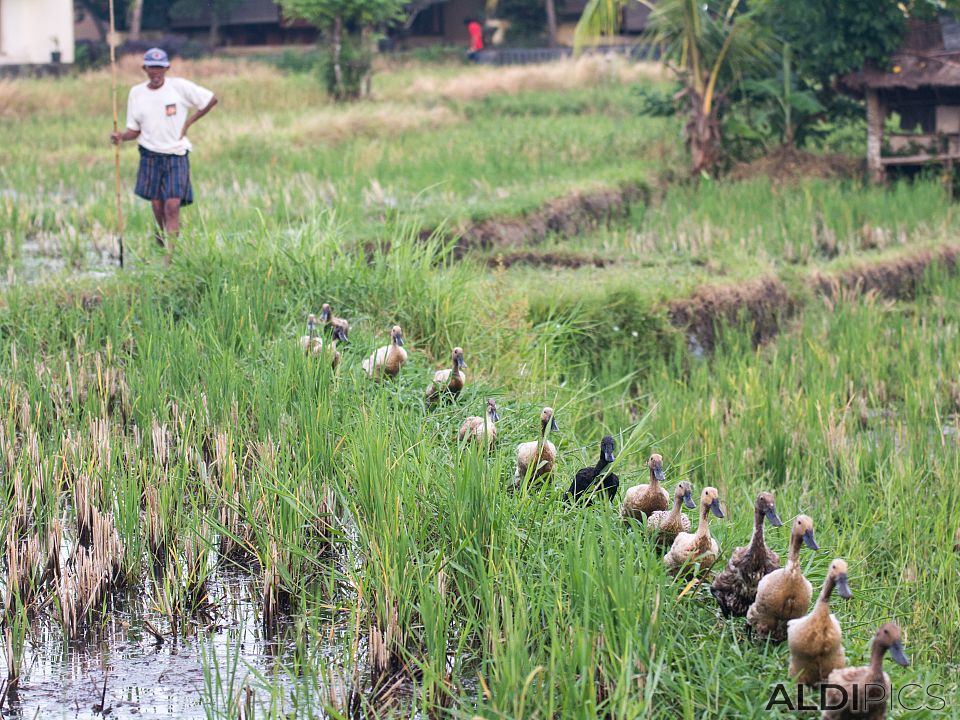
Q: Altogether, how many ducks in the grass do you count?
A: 15